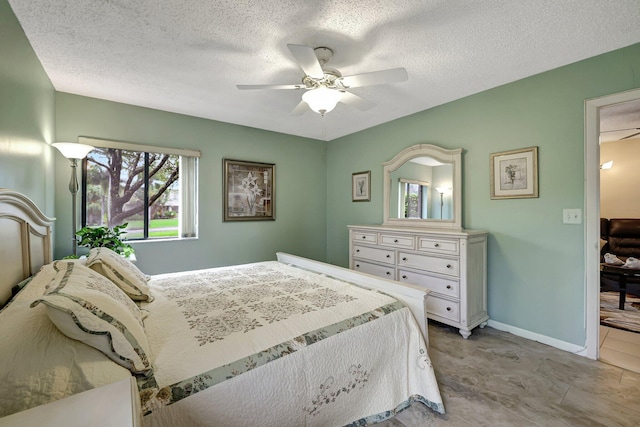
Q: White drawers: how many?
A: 8